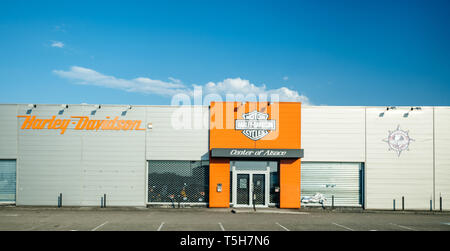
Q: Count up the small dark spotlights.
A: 8